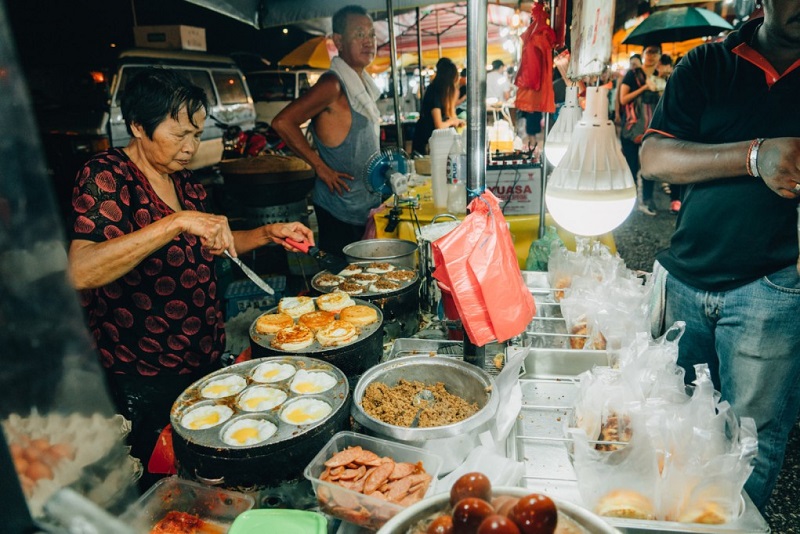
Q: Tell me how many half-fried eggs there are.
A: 7